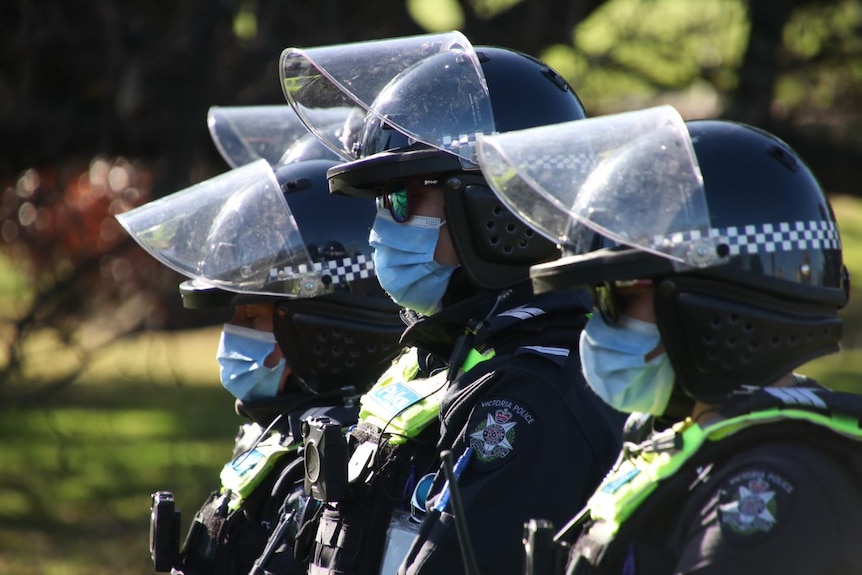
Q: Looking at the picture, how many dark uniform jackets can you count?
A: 3